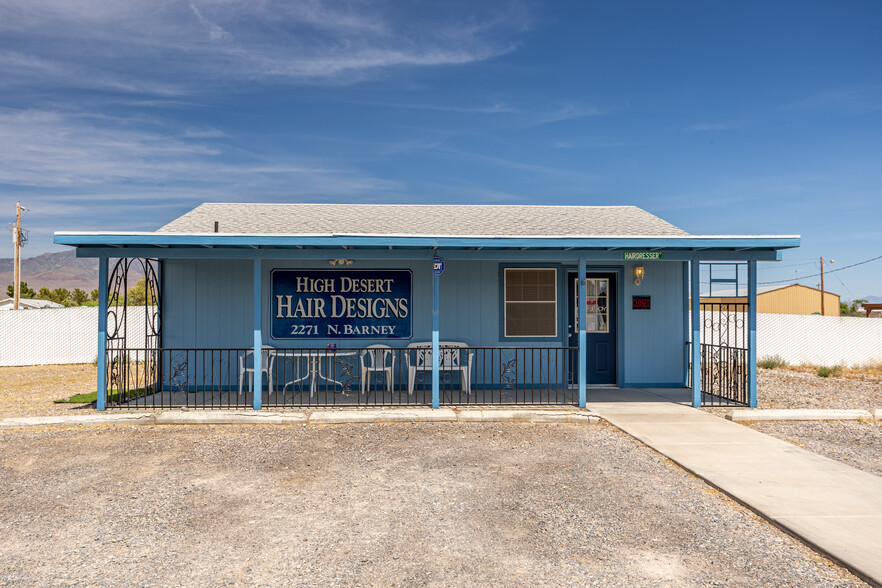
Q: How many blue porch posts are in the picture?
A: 6